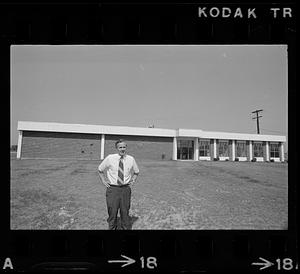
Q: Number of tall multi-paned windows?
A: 5